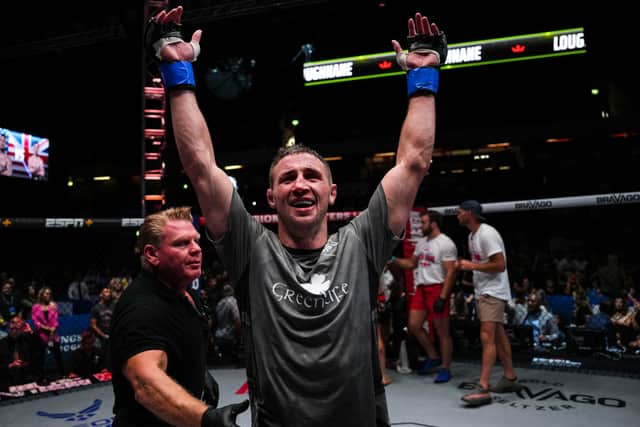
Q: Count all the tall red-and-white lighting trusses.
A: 1